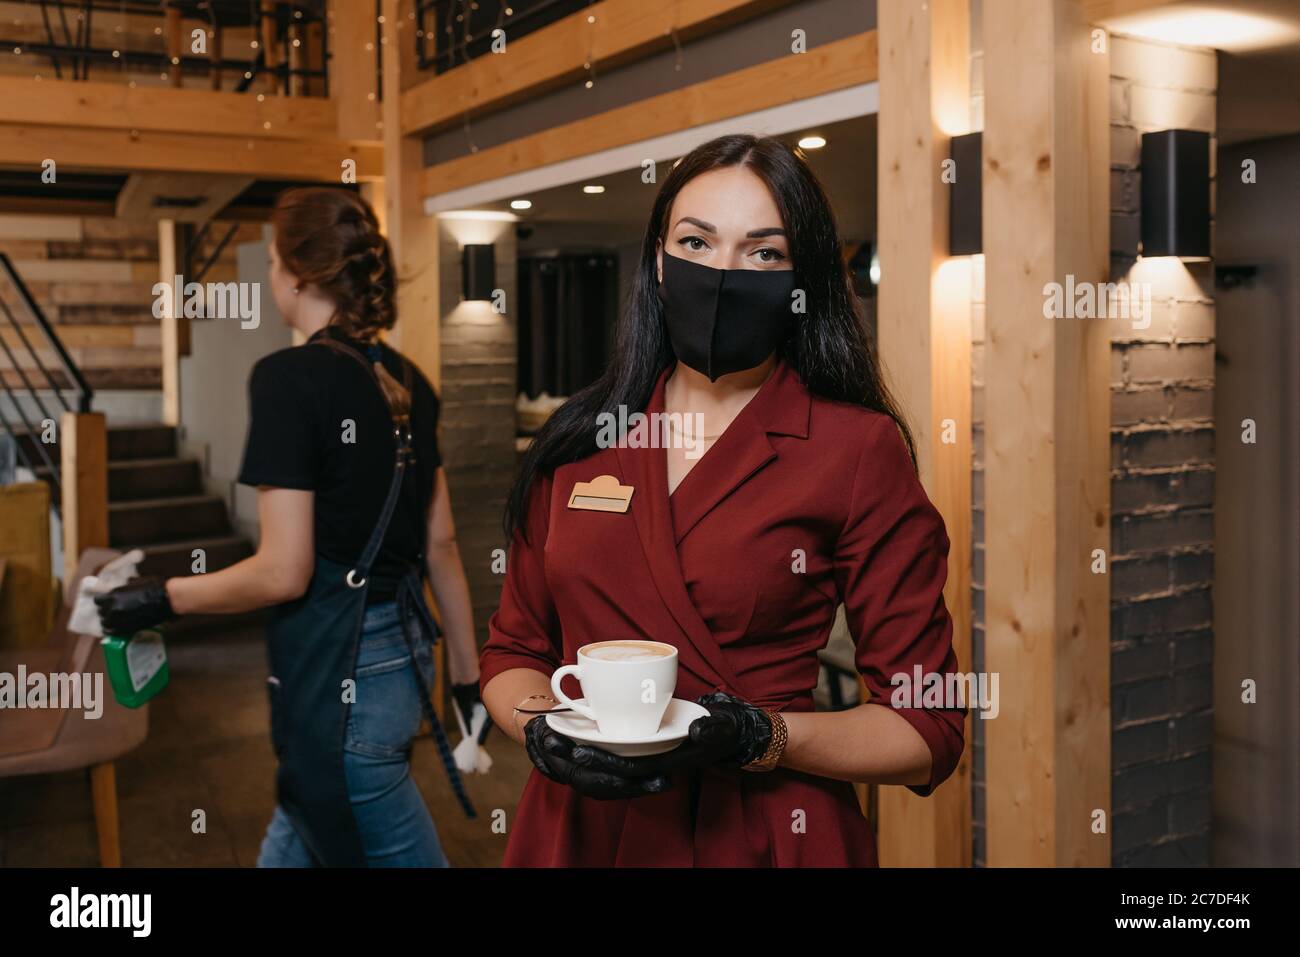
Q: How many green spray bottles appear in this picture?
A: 1